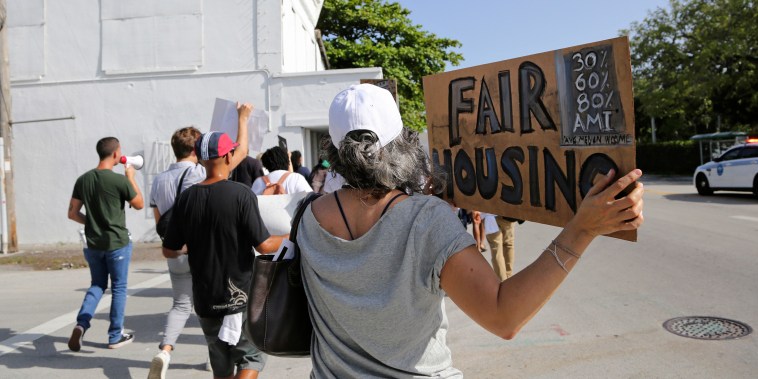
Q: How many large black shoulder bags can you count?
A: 1